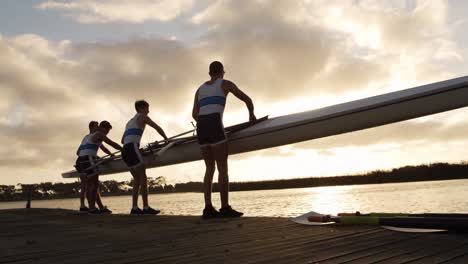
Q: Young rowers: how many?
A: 4